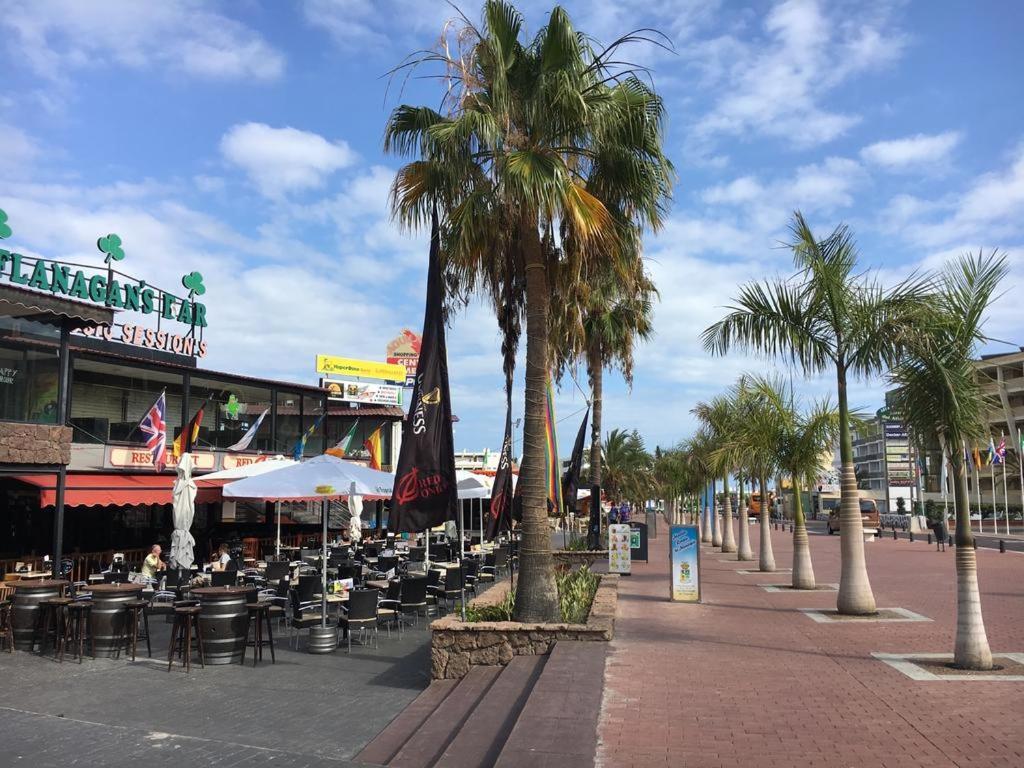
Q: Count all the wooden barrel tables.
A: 3